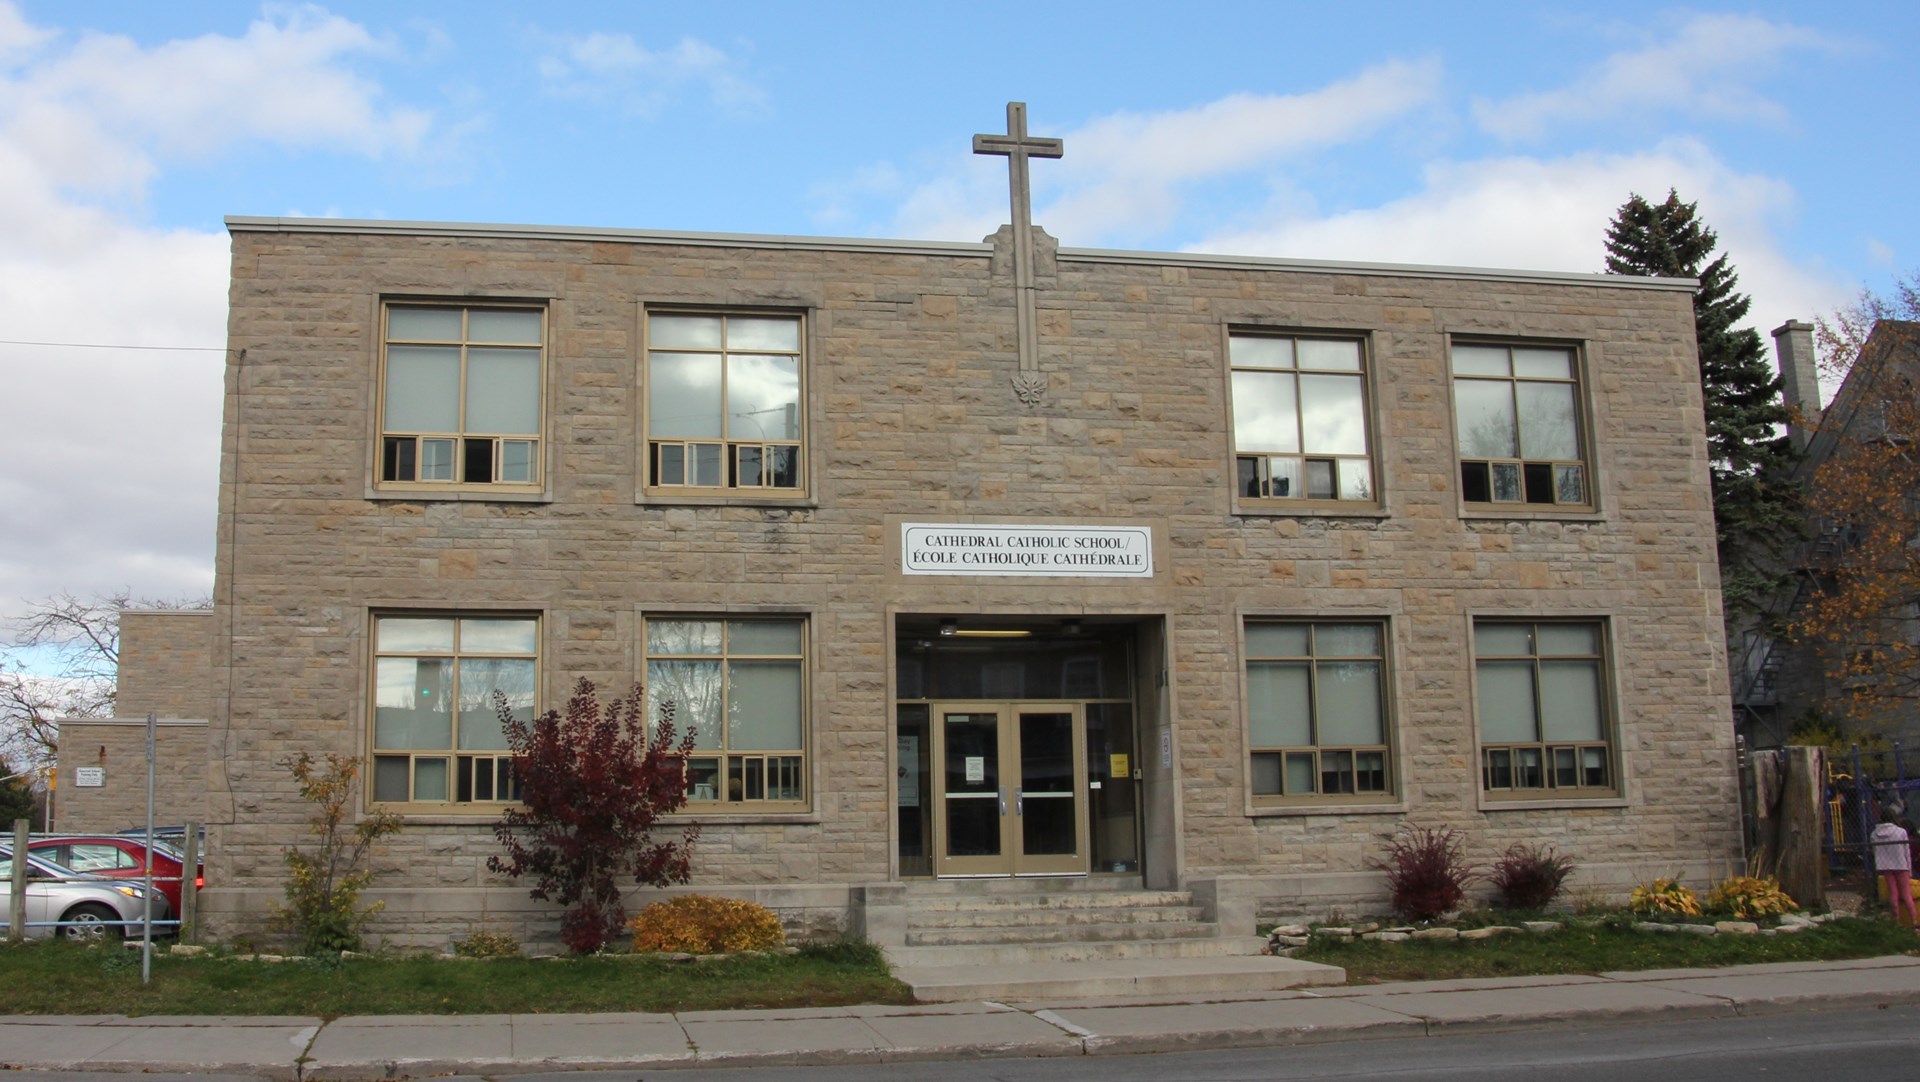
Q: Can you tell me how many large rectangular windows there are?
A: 8